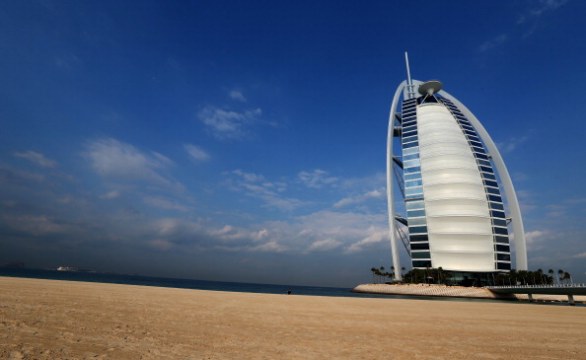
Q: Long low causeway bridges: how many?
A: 1